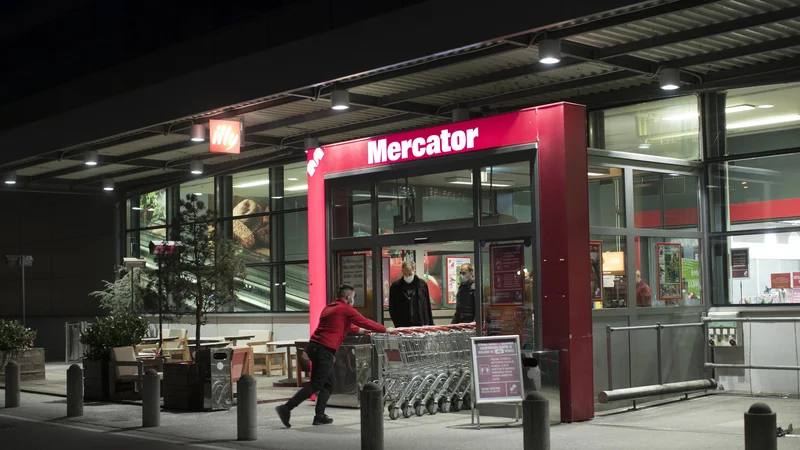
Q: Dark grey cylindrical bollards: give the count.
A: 7